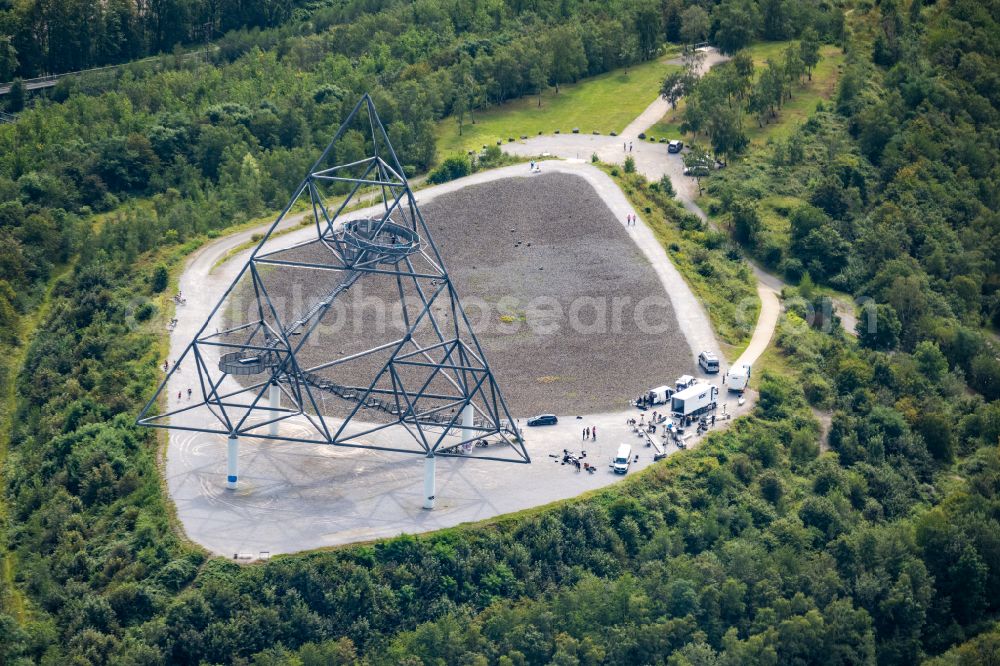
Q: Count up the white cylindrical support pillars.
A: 4